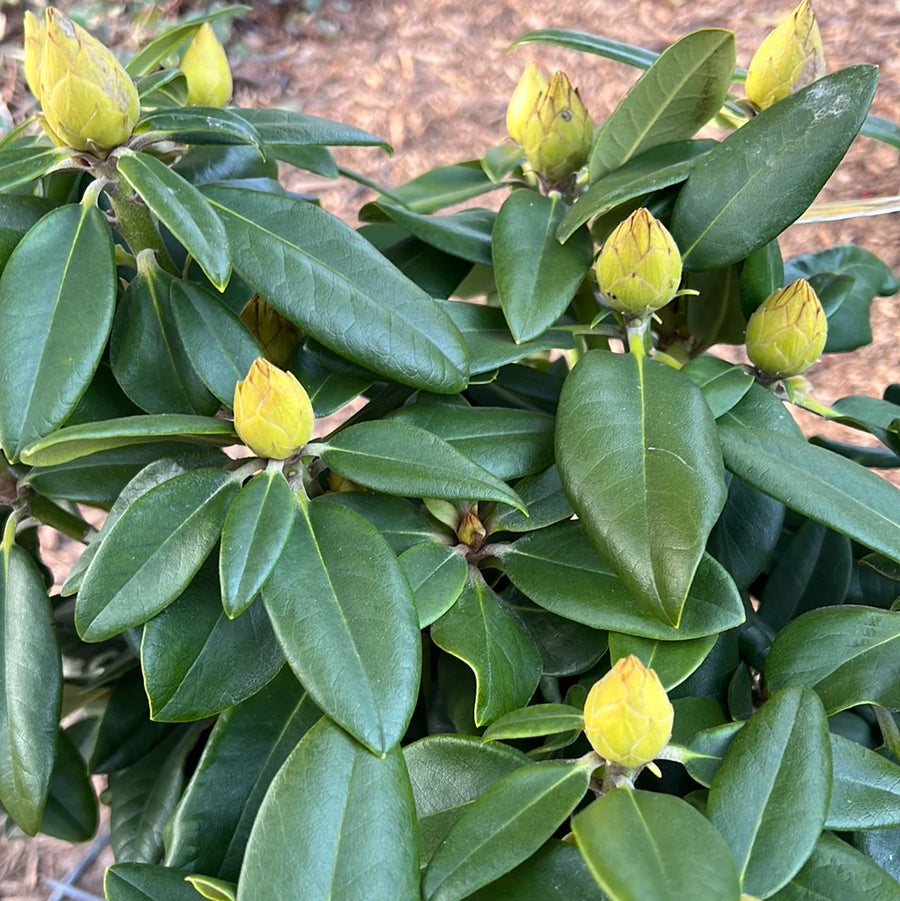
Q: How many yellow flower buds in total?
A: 10